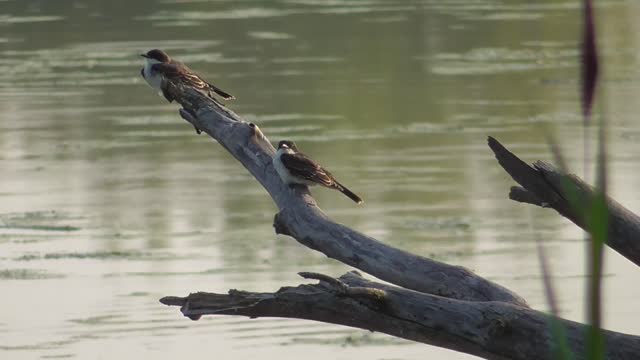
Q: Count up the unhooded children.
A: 0